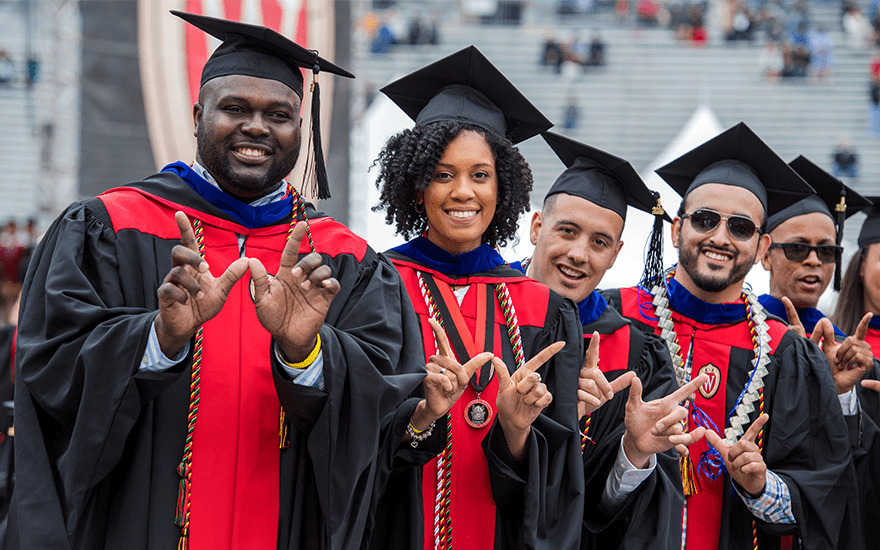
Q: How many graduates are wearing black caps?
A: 6